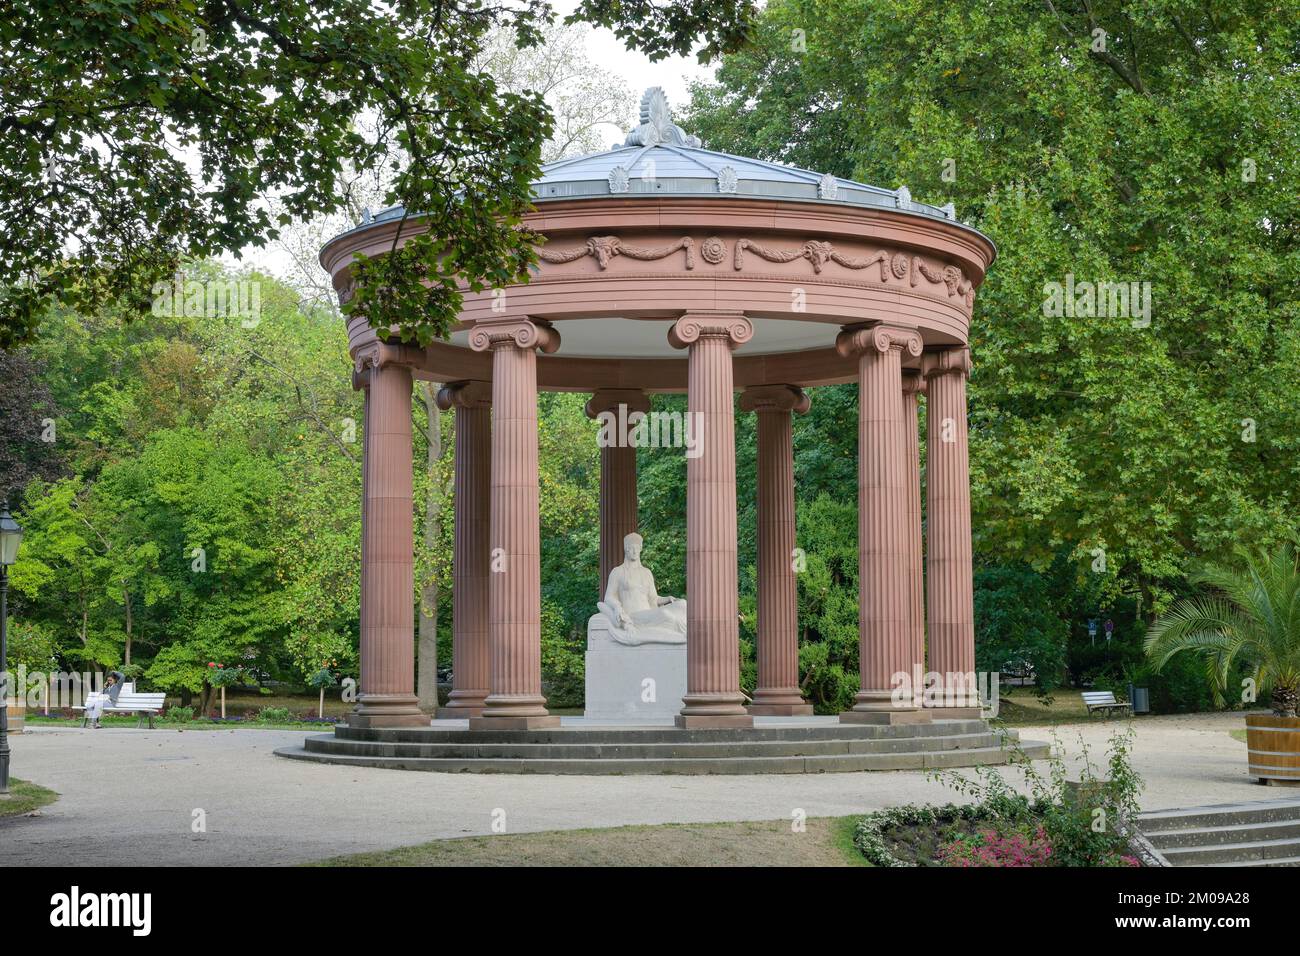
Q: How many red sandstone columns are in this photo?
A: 10